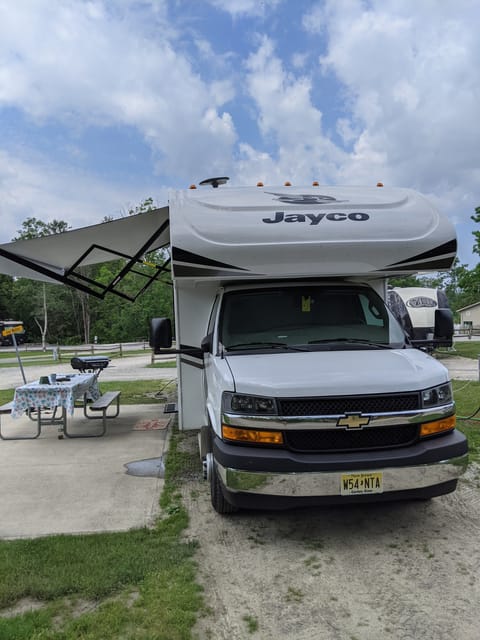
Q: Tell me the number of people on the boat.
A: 0